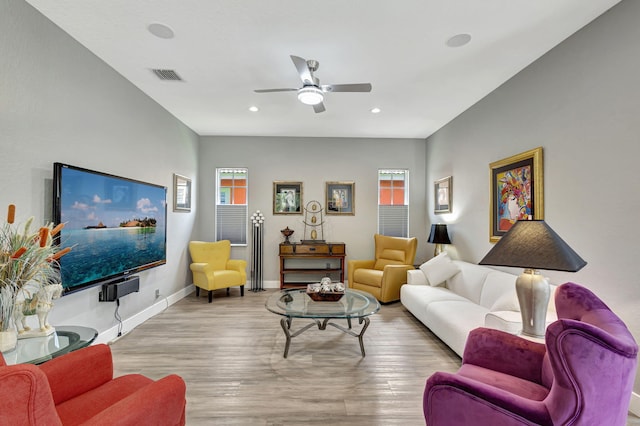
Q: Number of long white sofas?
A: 1